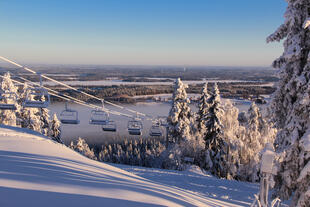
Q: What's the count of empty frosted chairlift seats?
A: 7